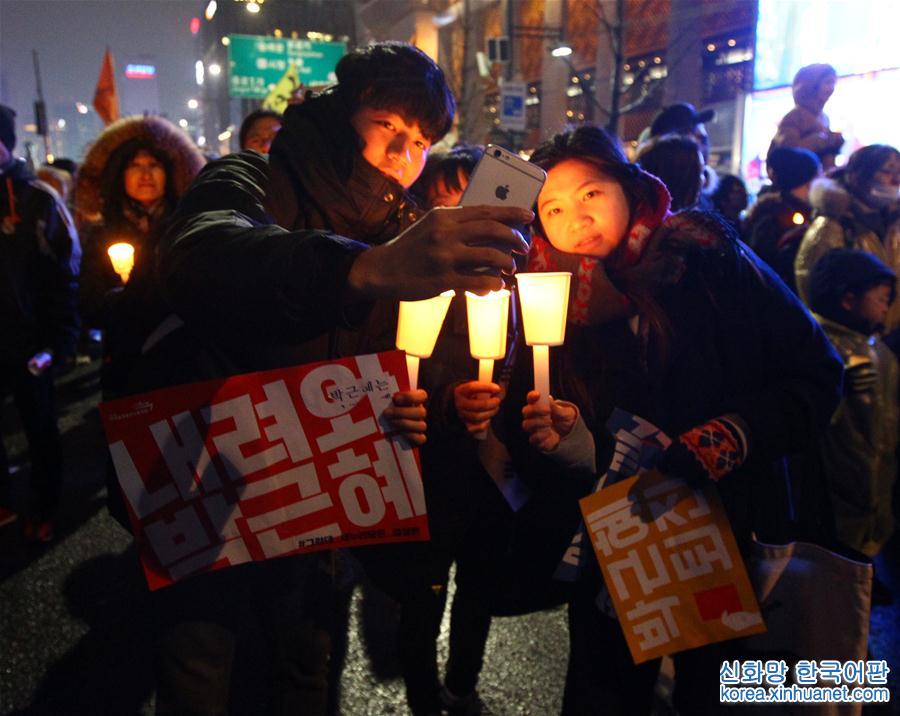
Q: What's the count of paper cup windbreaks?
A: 4